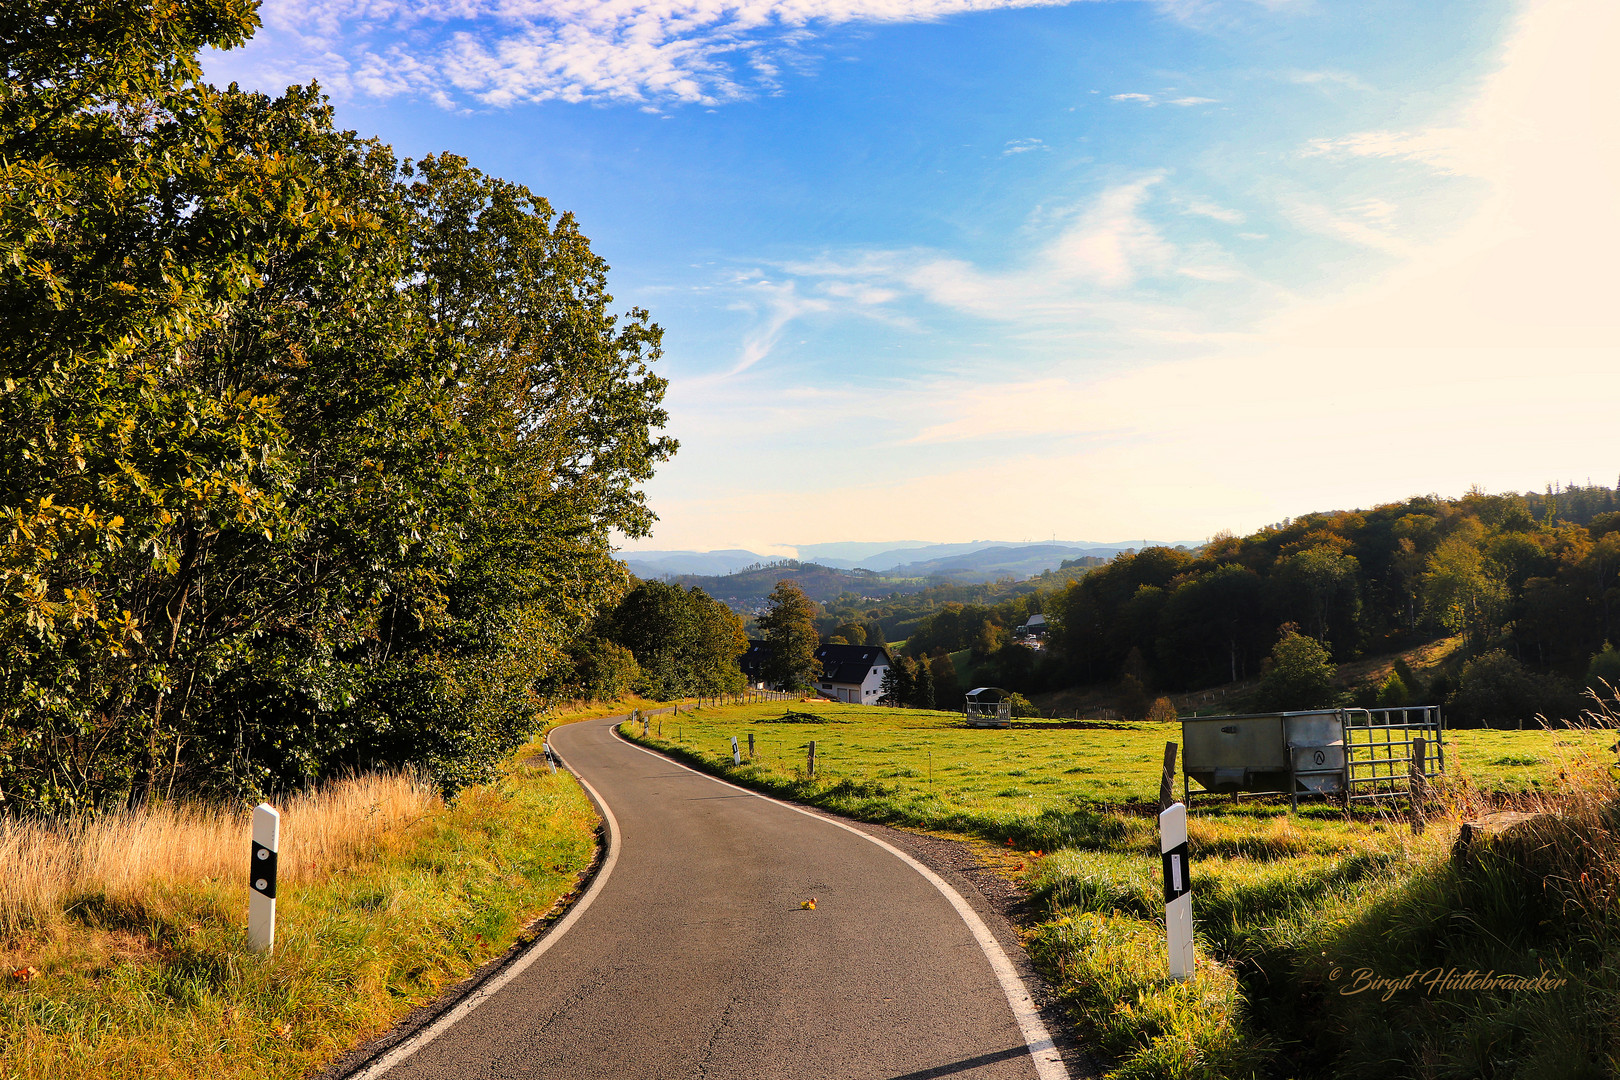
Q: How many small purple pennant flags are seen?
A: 0